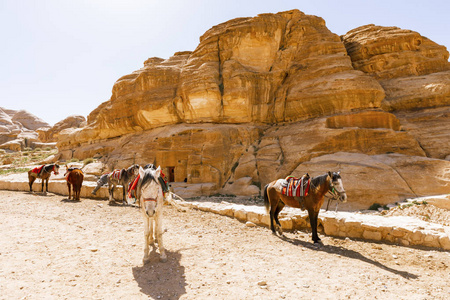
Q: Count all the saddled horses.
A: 5